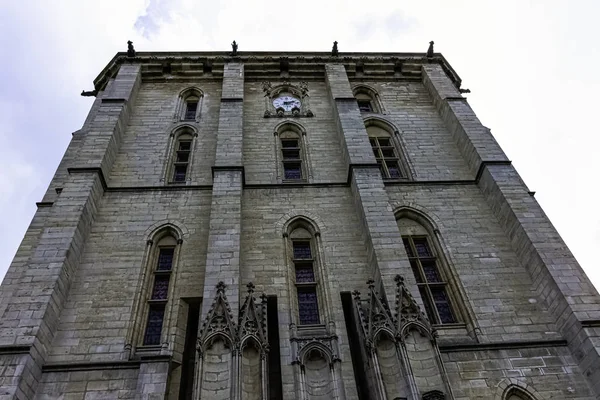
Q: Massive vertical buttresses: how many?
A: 4